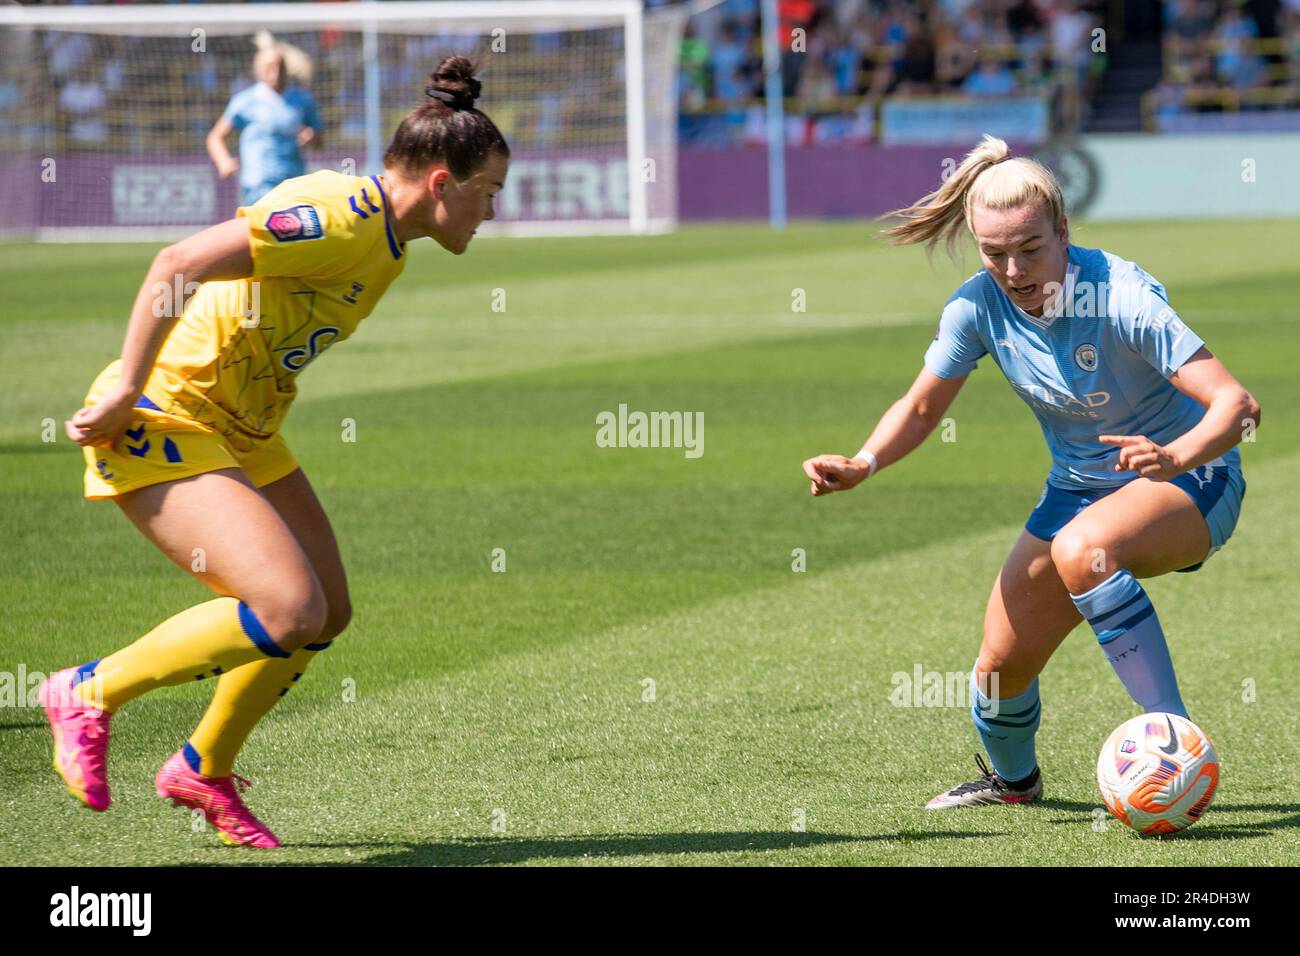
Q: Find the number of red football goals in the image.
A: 0